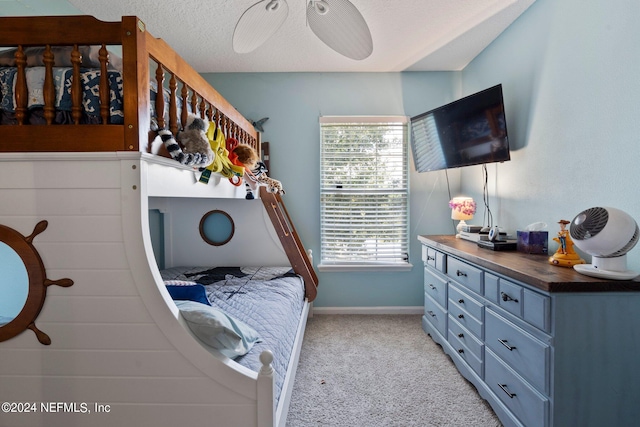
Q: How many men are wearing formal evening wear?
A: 0